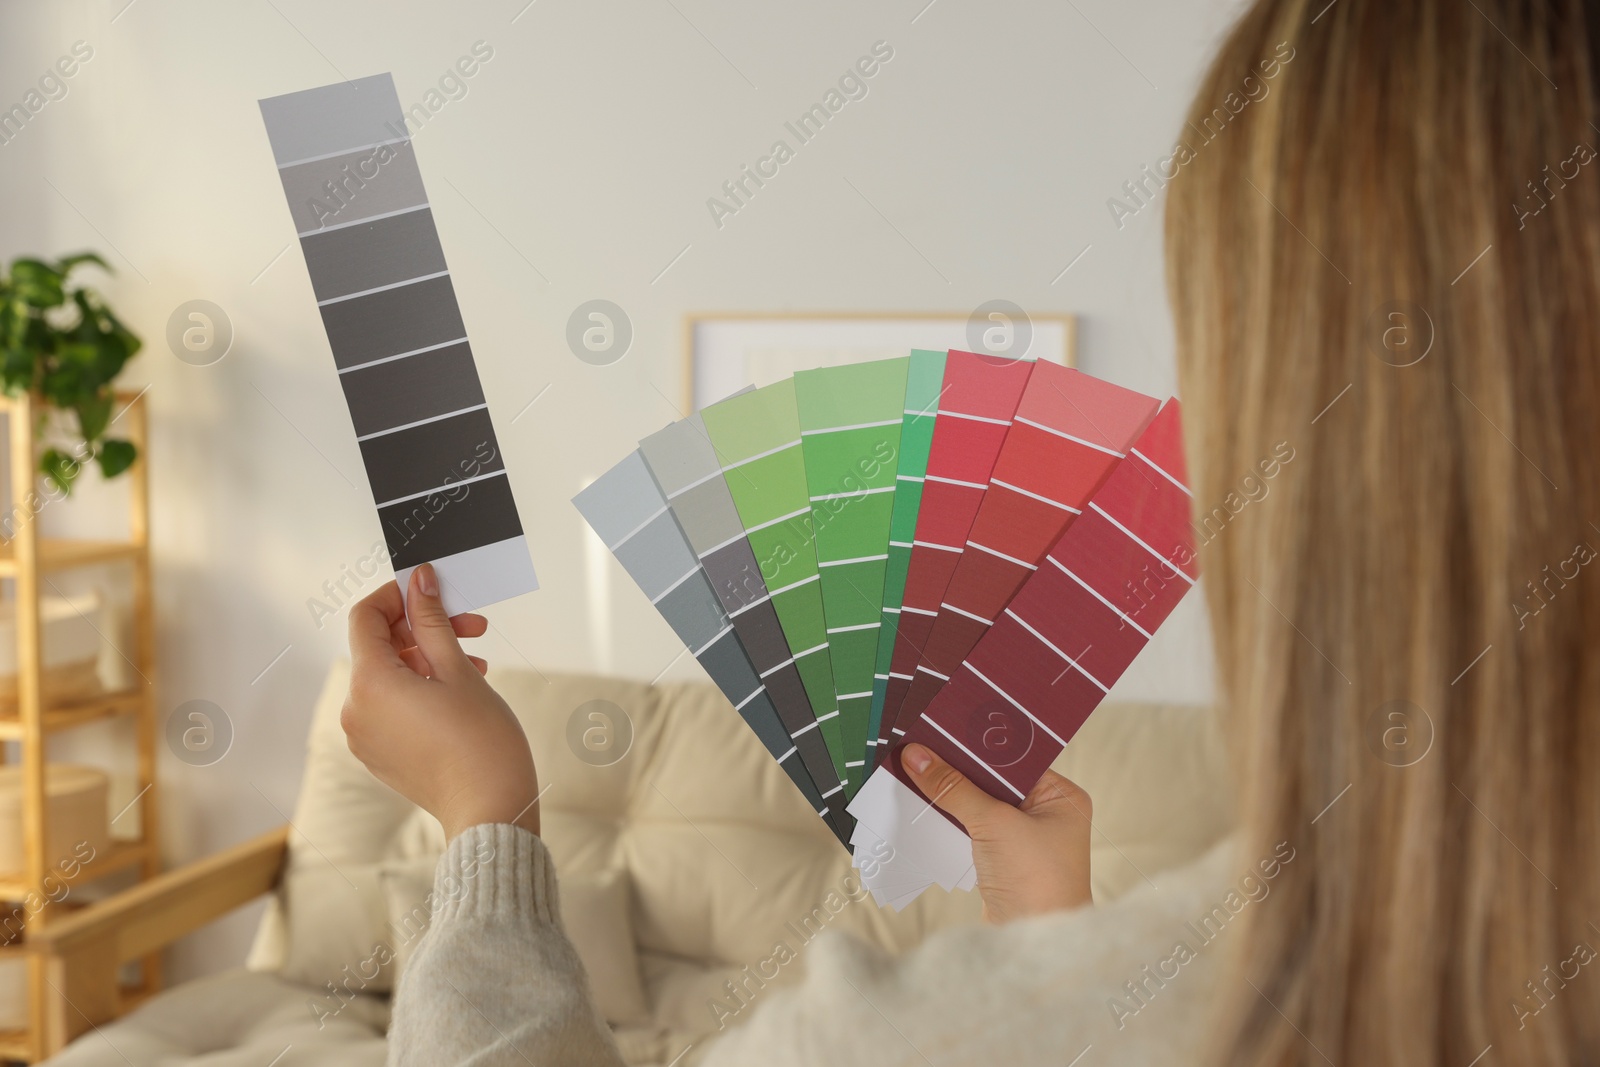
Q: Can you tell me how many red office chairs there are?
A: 0